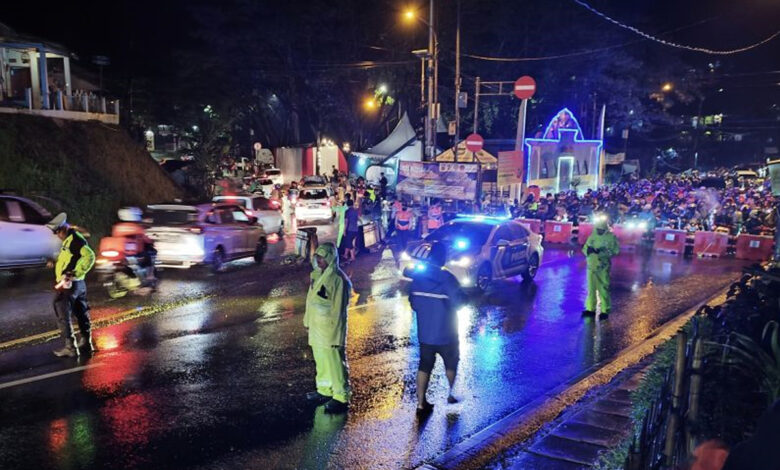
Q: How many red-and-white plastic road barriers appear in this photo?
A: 7